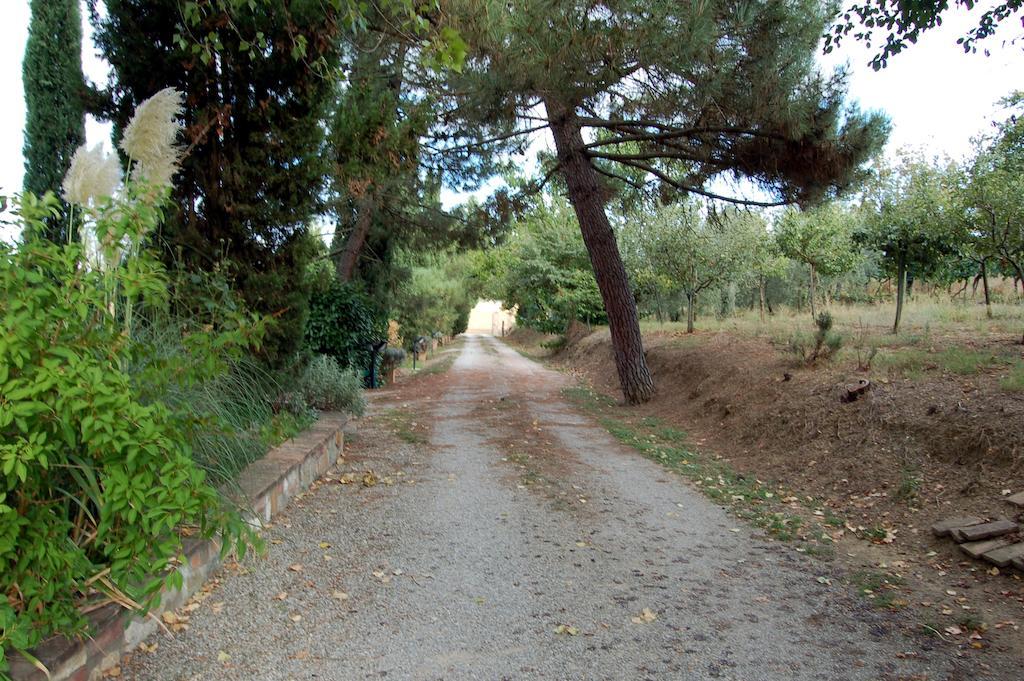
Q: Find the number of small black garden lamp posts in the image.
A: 2